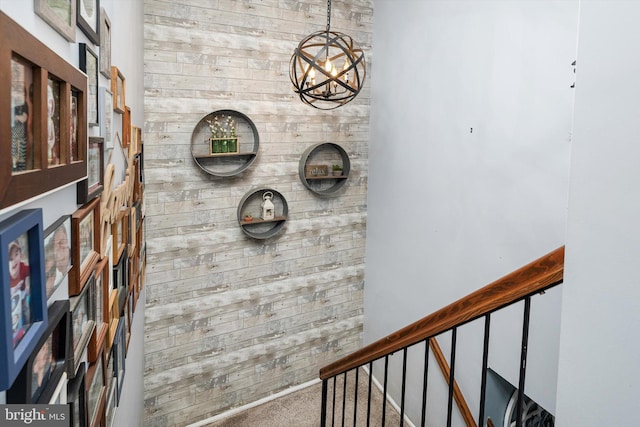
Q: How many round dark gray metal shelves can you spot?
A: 3